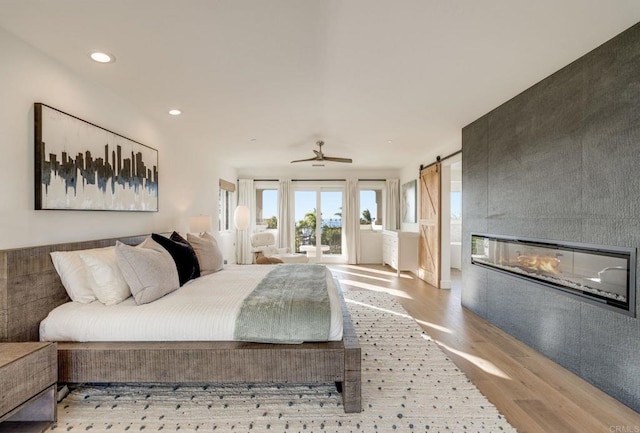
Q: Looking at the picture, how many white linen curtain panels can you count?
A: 4